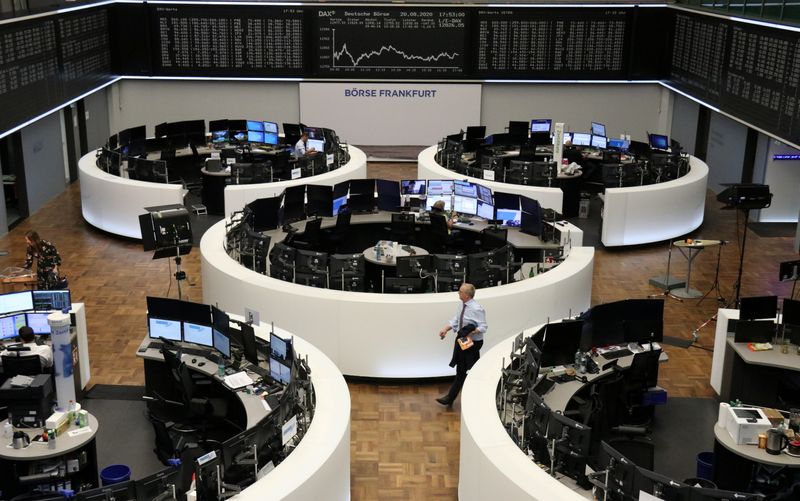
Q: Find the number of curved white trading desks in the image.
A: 5